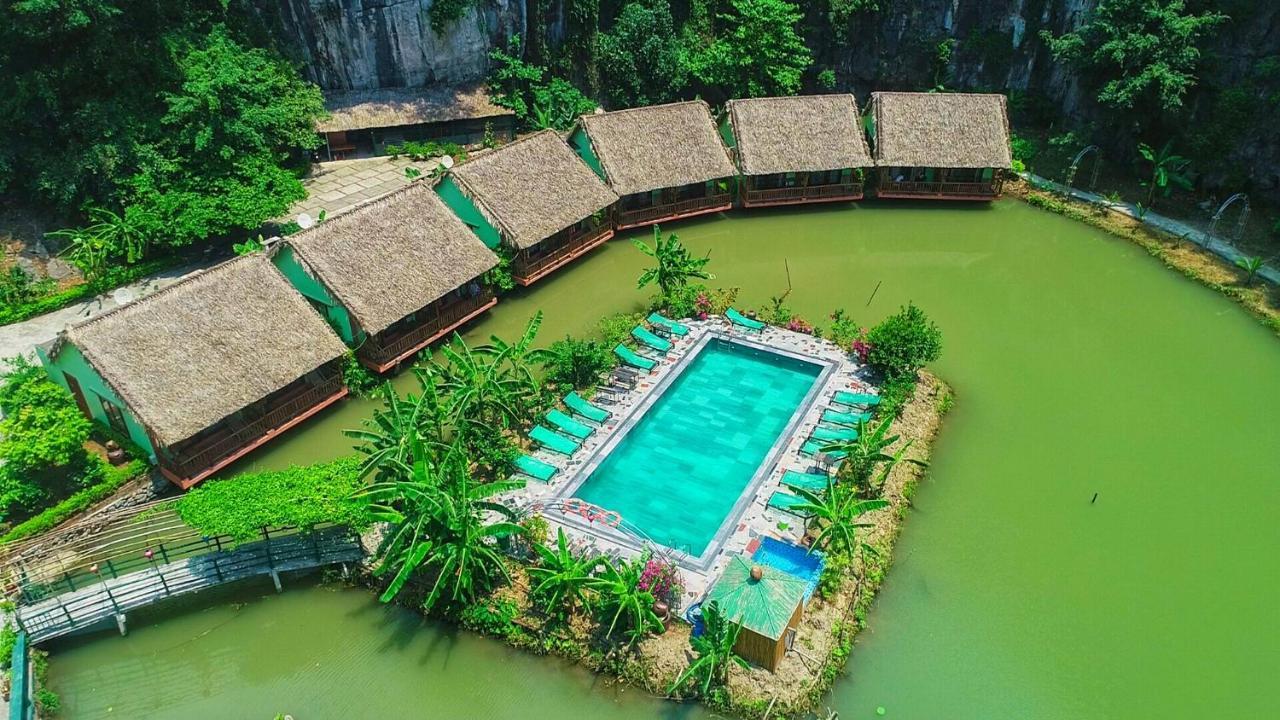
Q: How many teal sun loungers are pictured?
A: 14